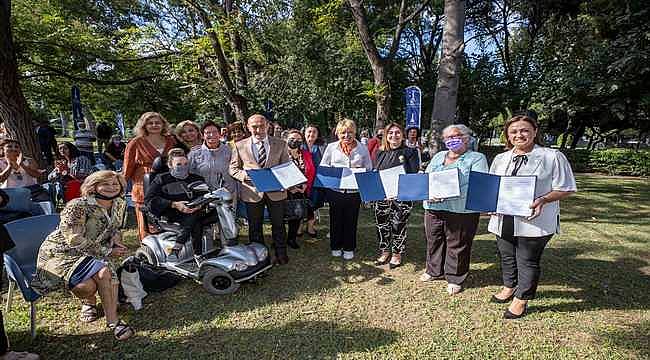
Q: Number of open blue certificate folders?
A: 5